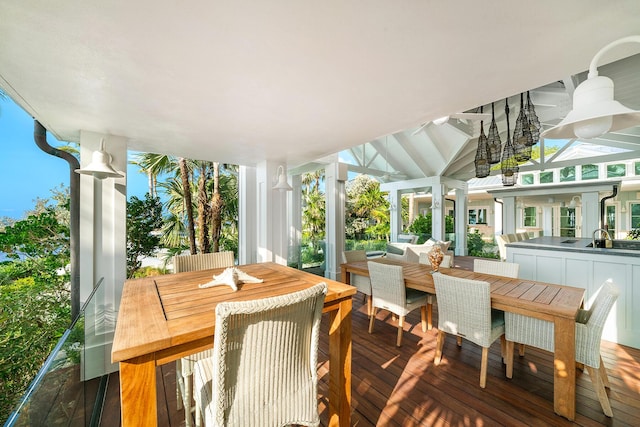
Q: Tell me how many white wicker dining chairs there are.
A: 8